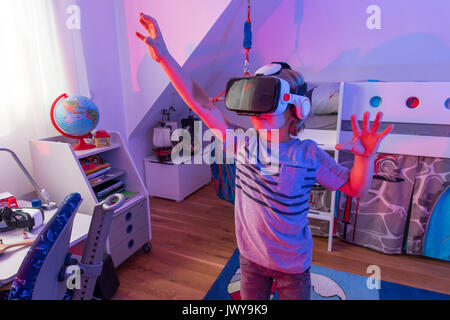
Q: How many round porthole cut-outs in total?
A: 3